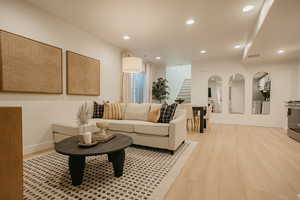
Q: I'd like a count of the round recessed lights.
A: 7